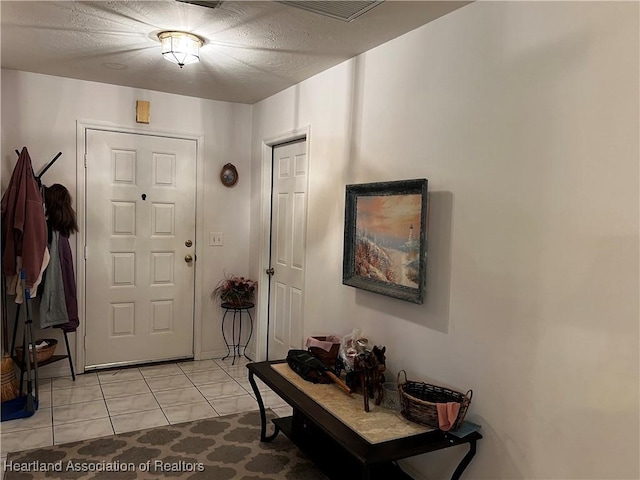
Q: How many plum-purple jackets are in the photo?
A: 1